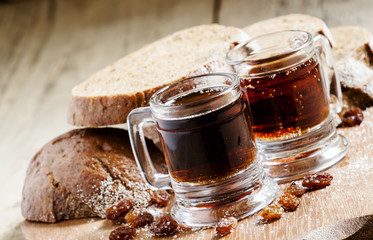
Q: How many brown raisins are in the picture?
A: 11